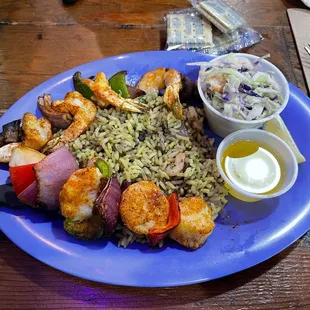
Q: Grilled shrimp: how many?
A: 4